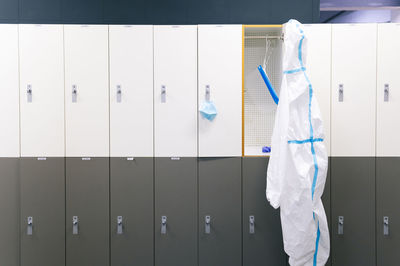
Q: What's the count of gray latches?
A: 15